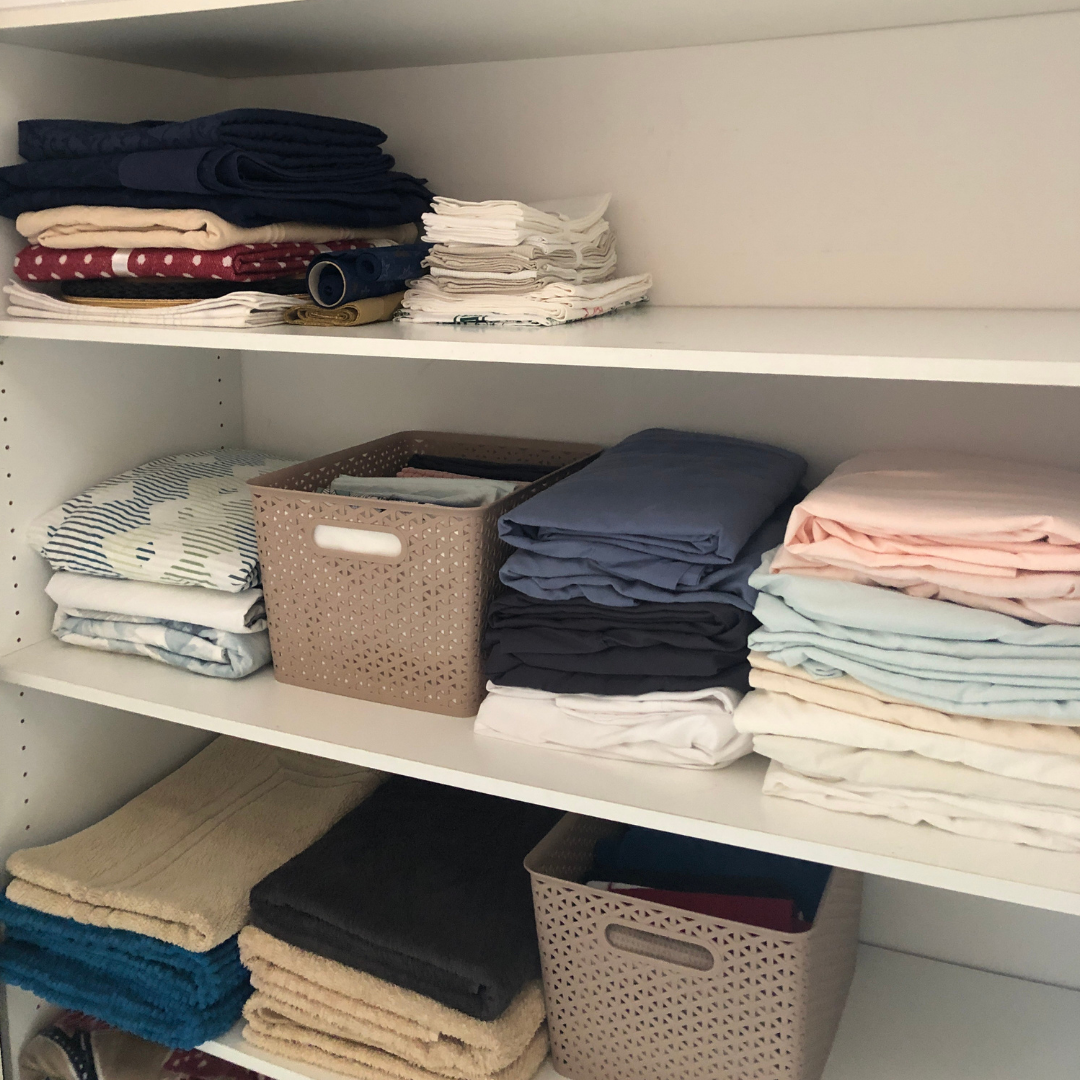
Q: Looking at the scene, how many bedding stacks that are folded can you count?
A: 3